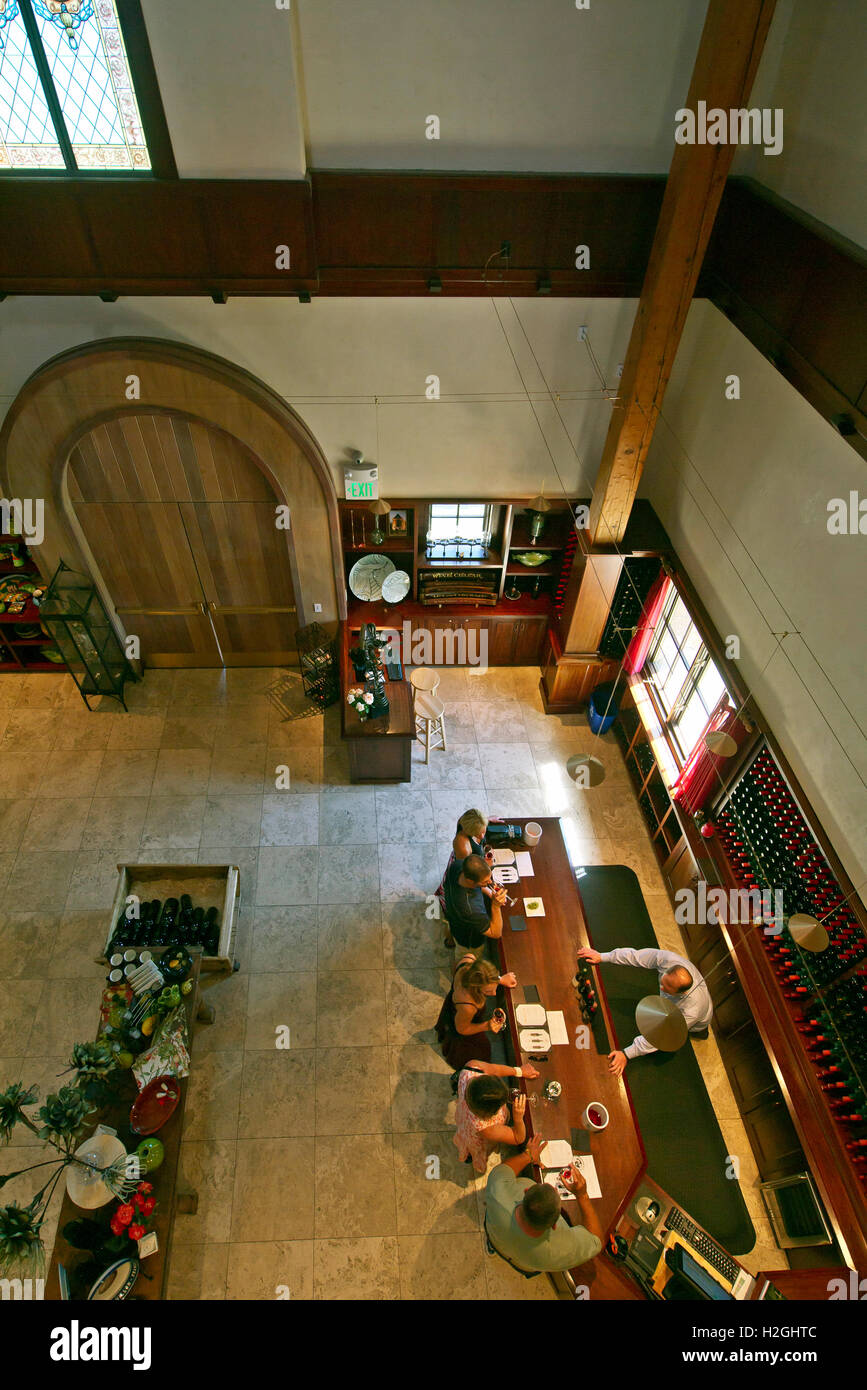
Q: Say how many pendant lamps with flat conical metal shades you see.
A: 6